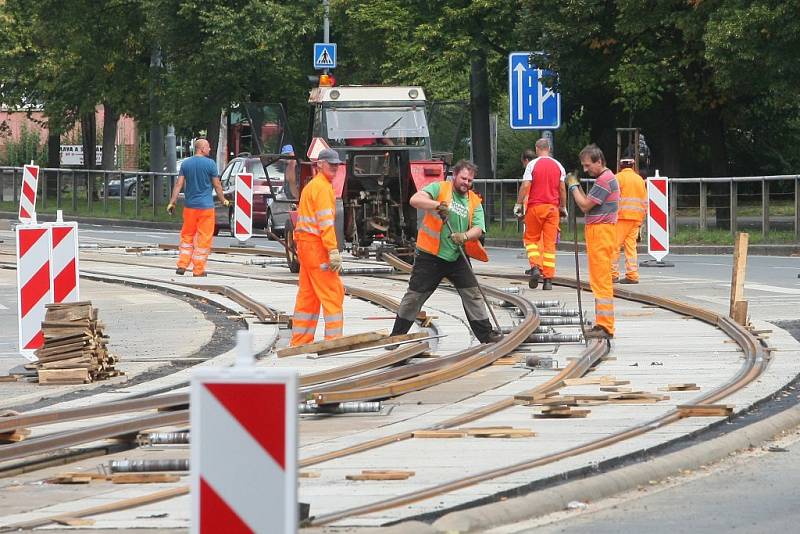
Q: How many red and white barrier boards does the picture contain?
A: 6